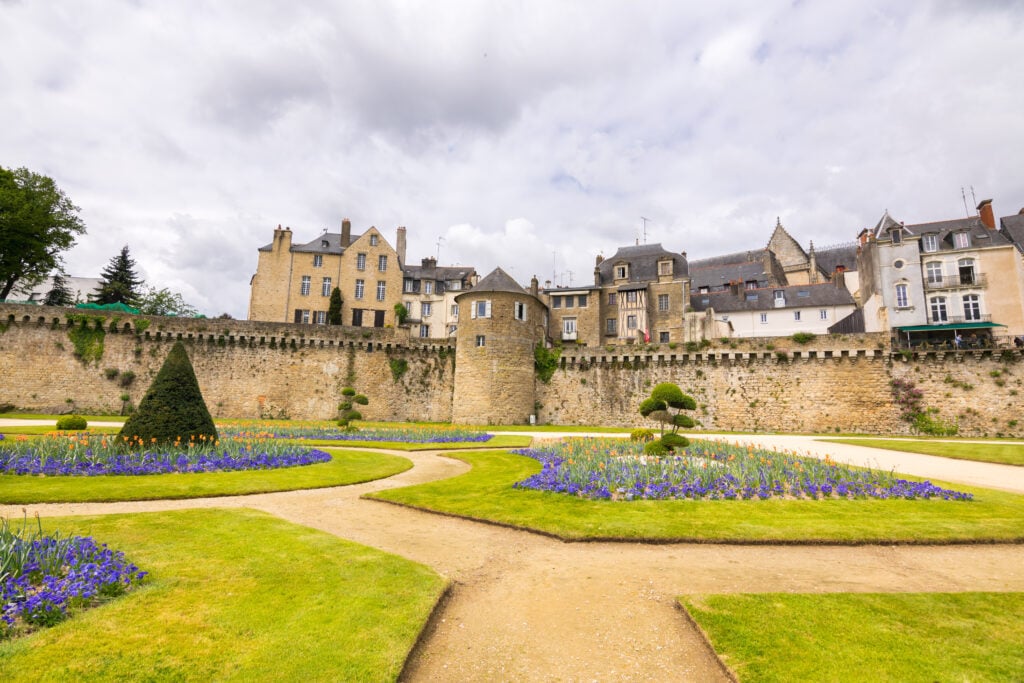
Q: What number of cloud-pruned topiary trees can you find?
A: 2